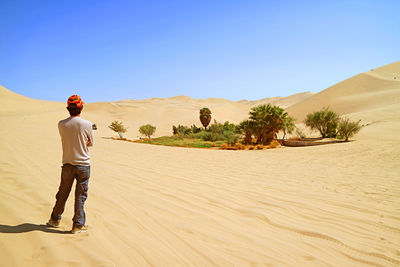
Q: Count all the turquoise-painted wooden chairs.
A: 0